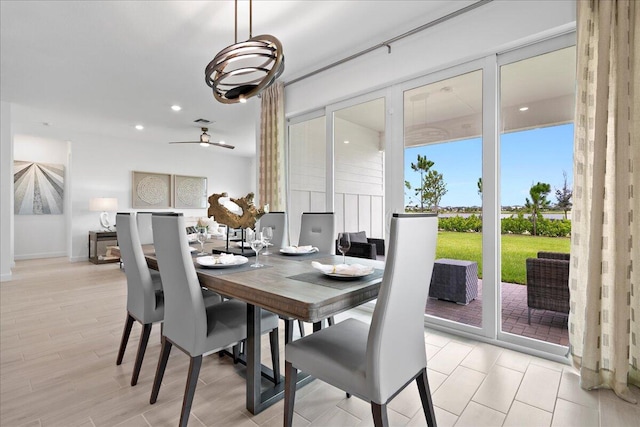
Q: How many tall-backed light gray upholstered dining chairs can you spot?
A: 6